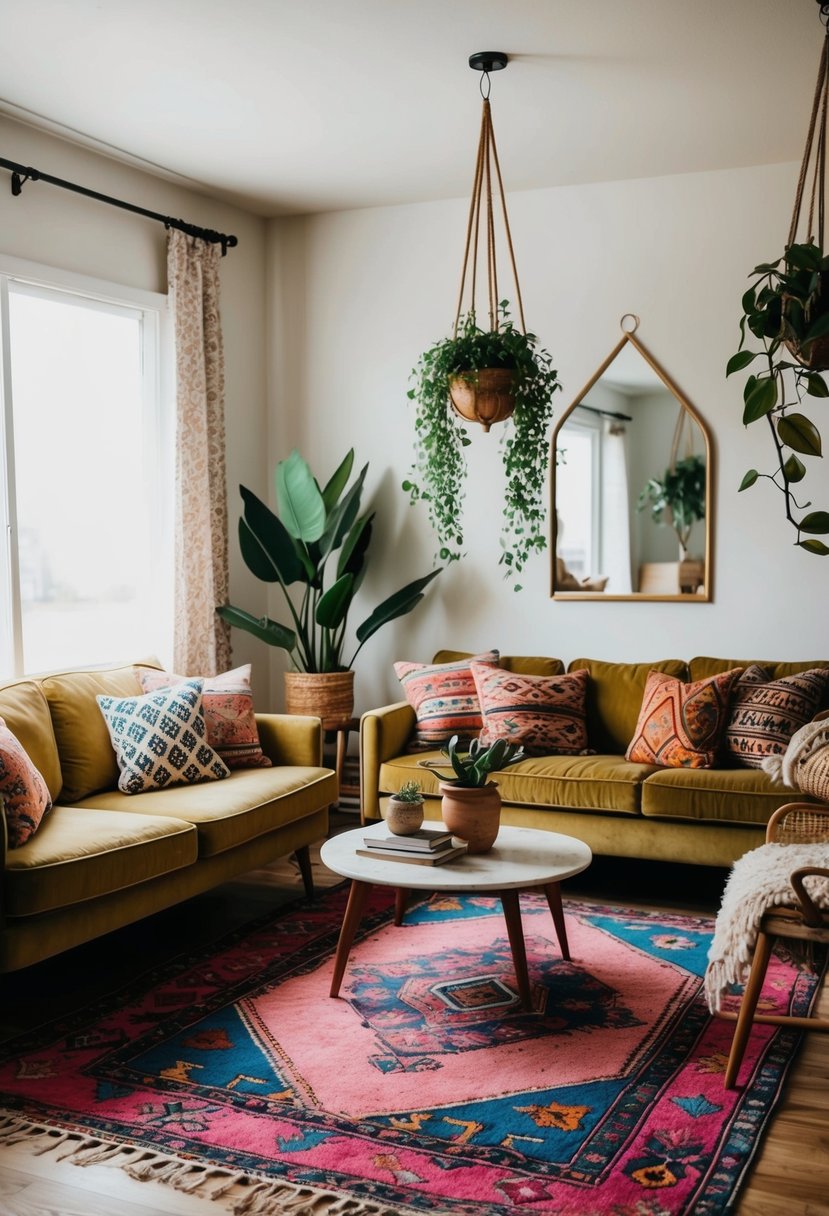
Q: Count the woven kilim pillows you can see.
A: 7